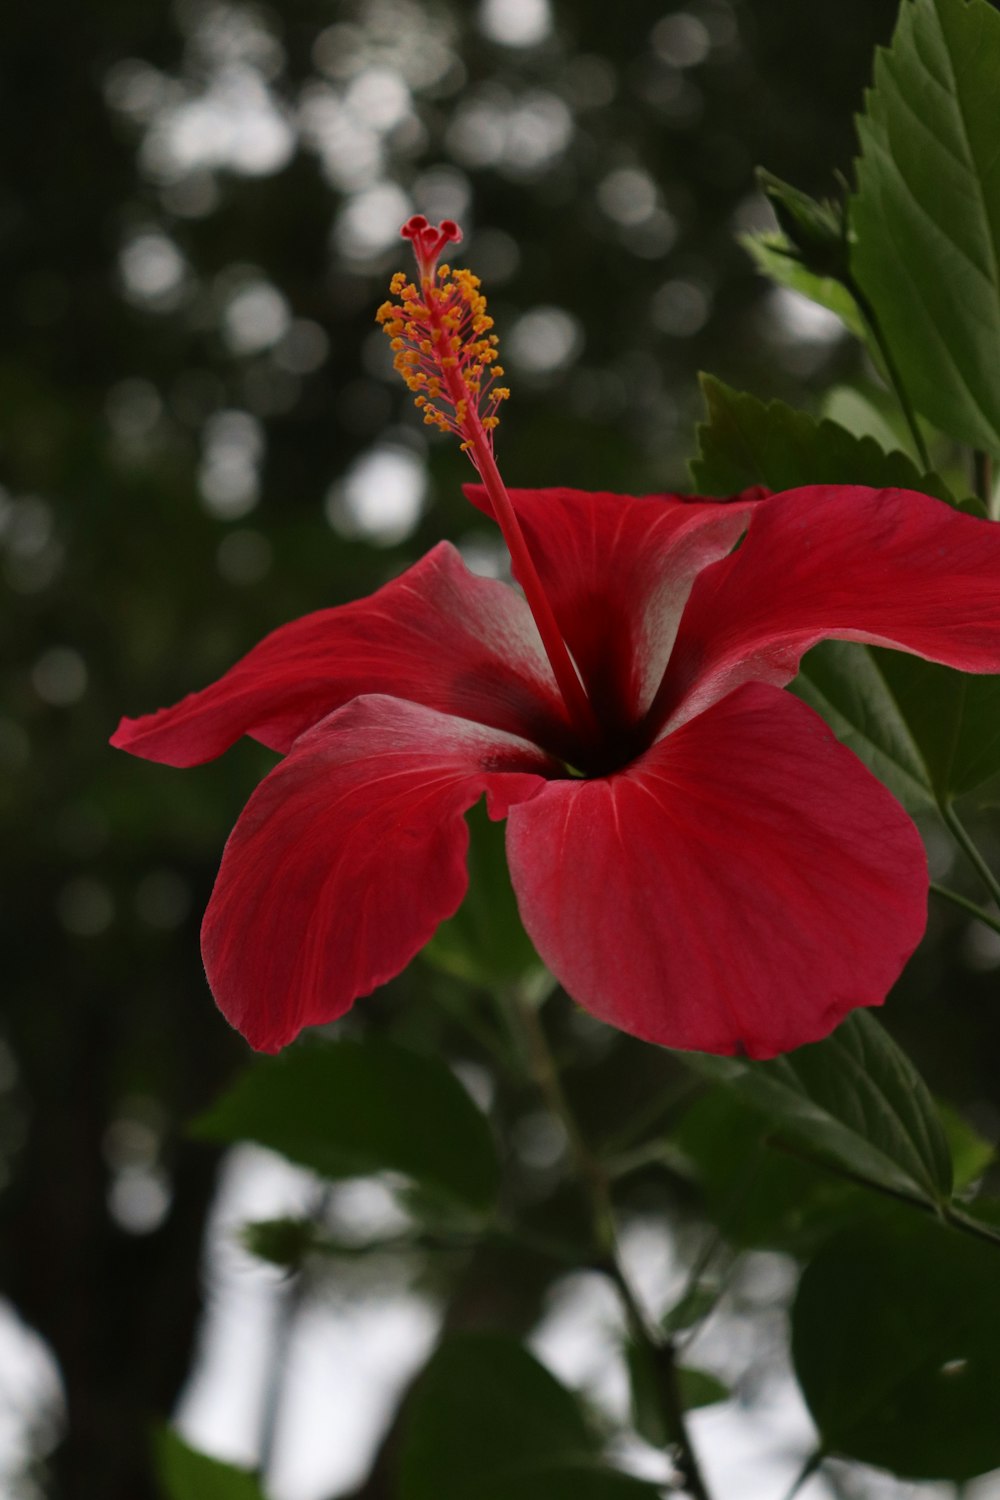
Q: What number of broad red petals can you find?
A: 5